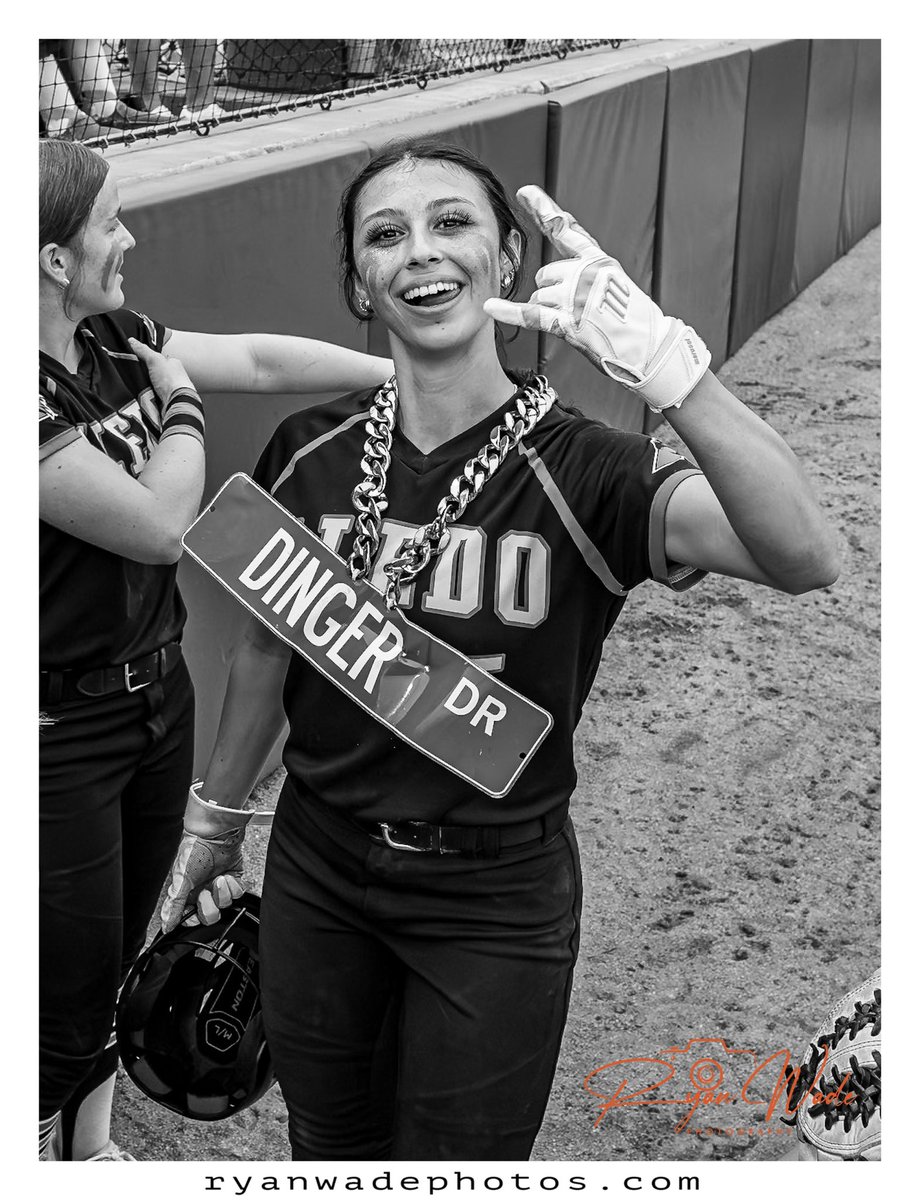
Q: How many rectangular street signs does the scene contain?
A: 1